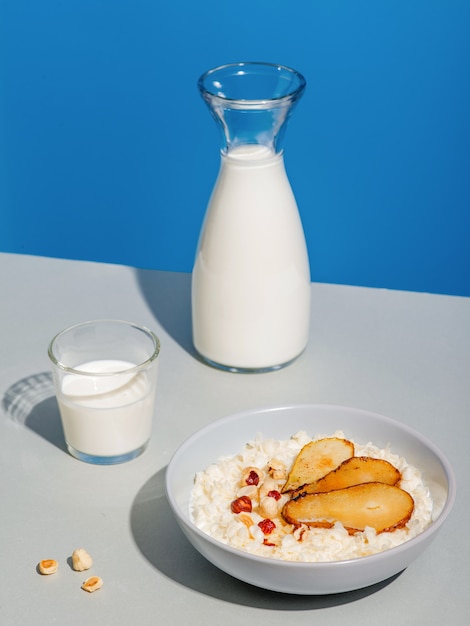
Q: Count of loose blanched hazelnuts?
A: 3